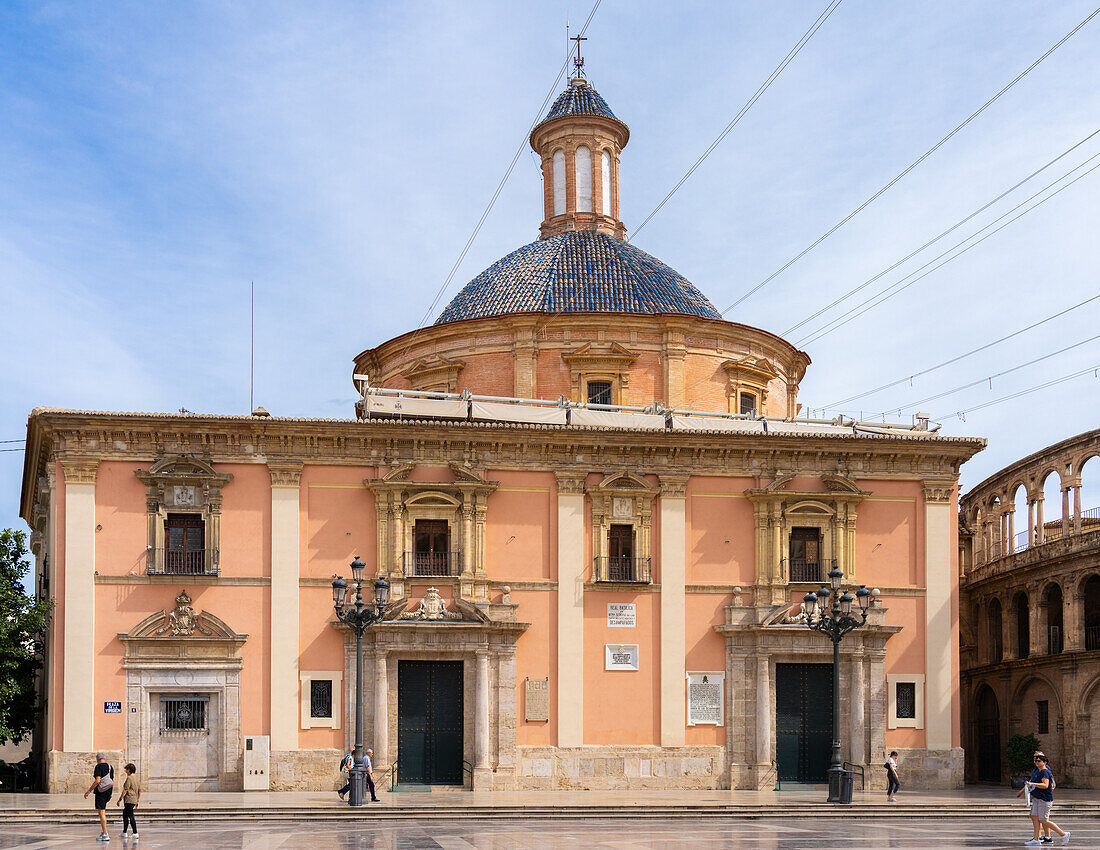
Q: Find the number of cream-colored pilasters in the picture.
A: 5